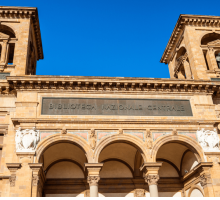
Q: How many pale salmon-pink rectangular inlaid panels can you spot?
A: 6